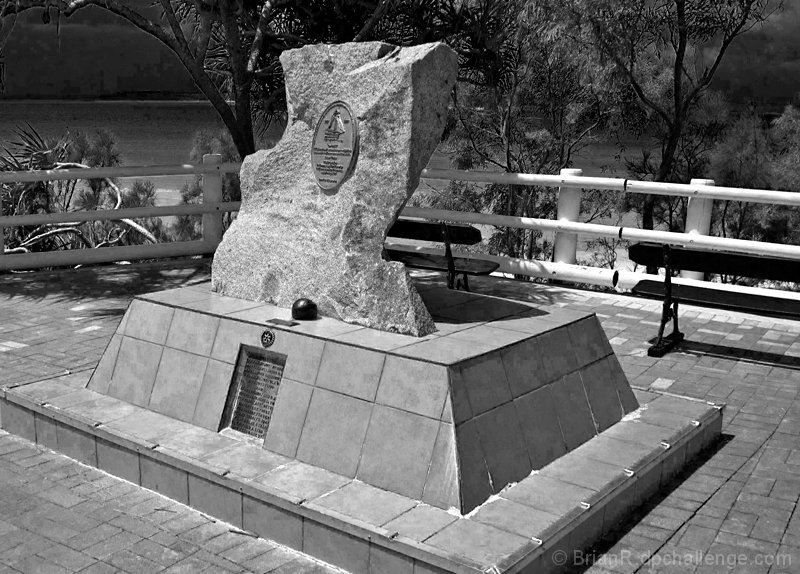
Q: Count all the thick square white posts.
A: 3